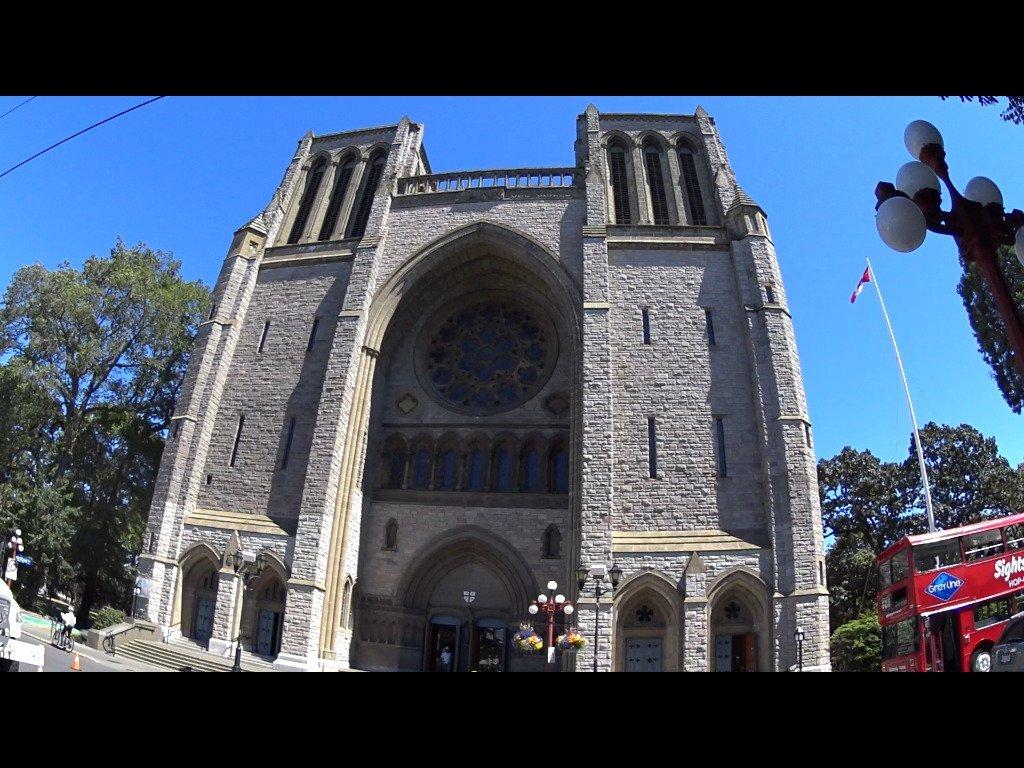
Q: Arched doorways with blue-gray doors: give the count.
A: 4